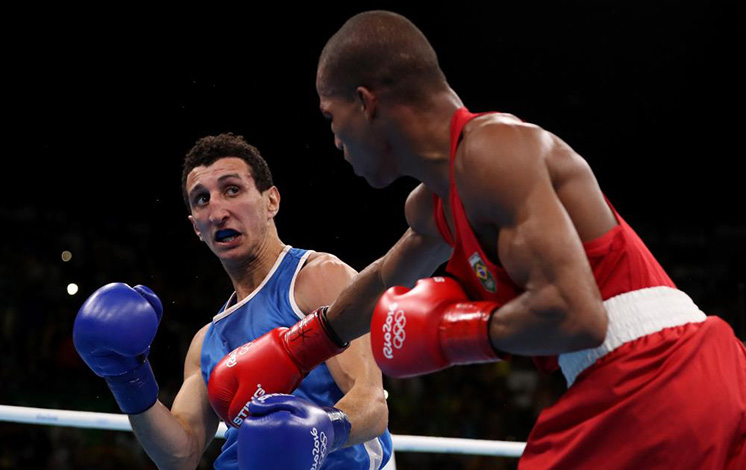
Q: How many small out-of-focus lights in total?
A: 2